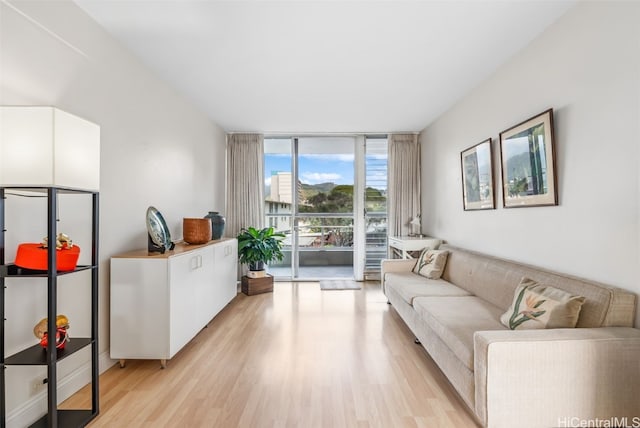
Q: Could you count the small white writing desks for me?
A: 1